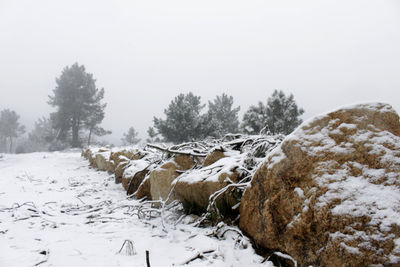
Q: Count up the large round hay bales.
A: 0